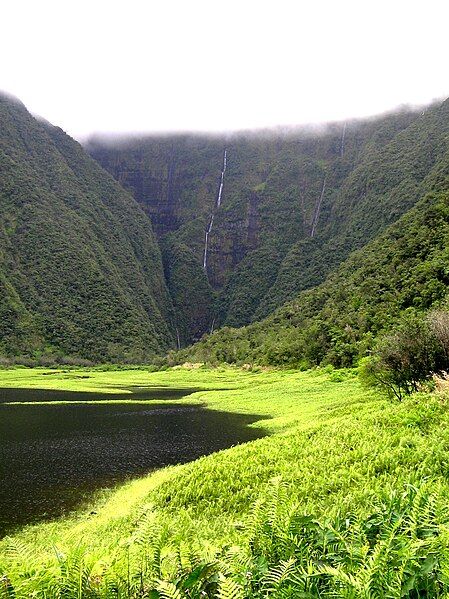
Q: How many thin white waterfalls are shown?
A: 3